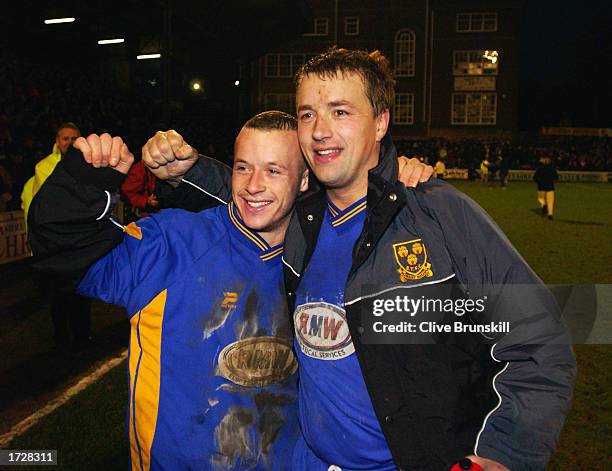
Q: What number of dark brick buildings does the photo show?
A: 1